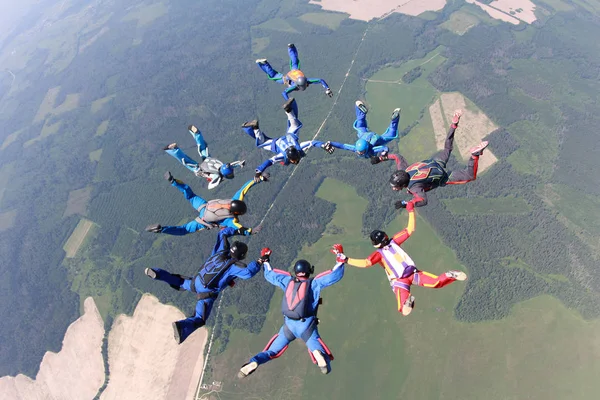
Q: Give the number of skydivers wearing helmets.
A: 9